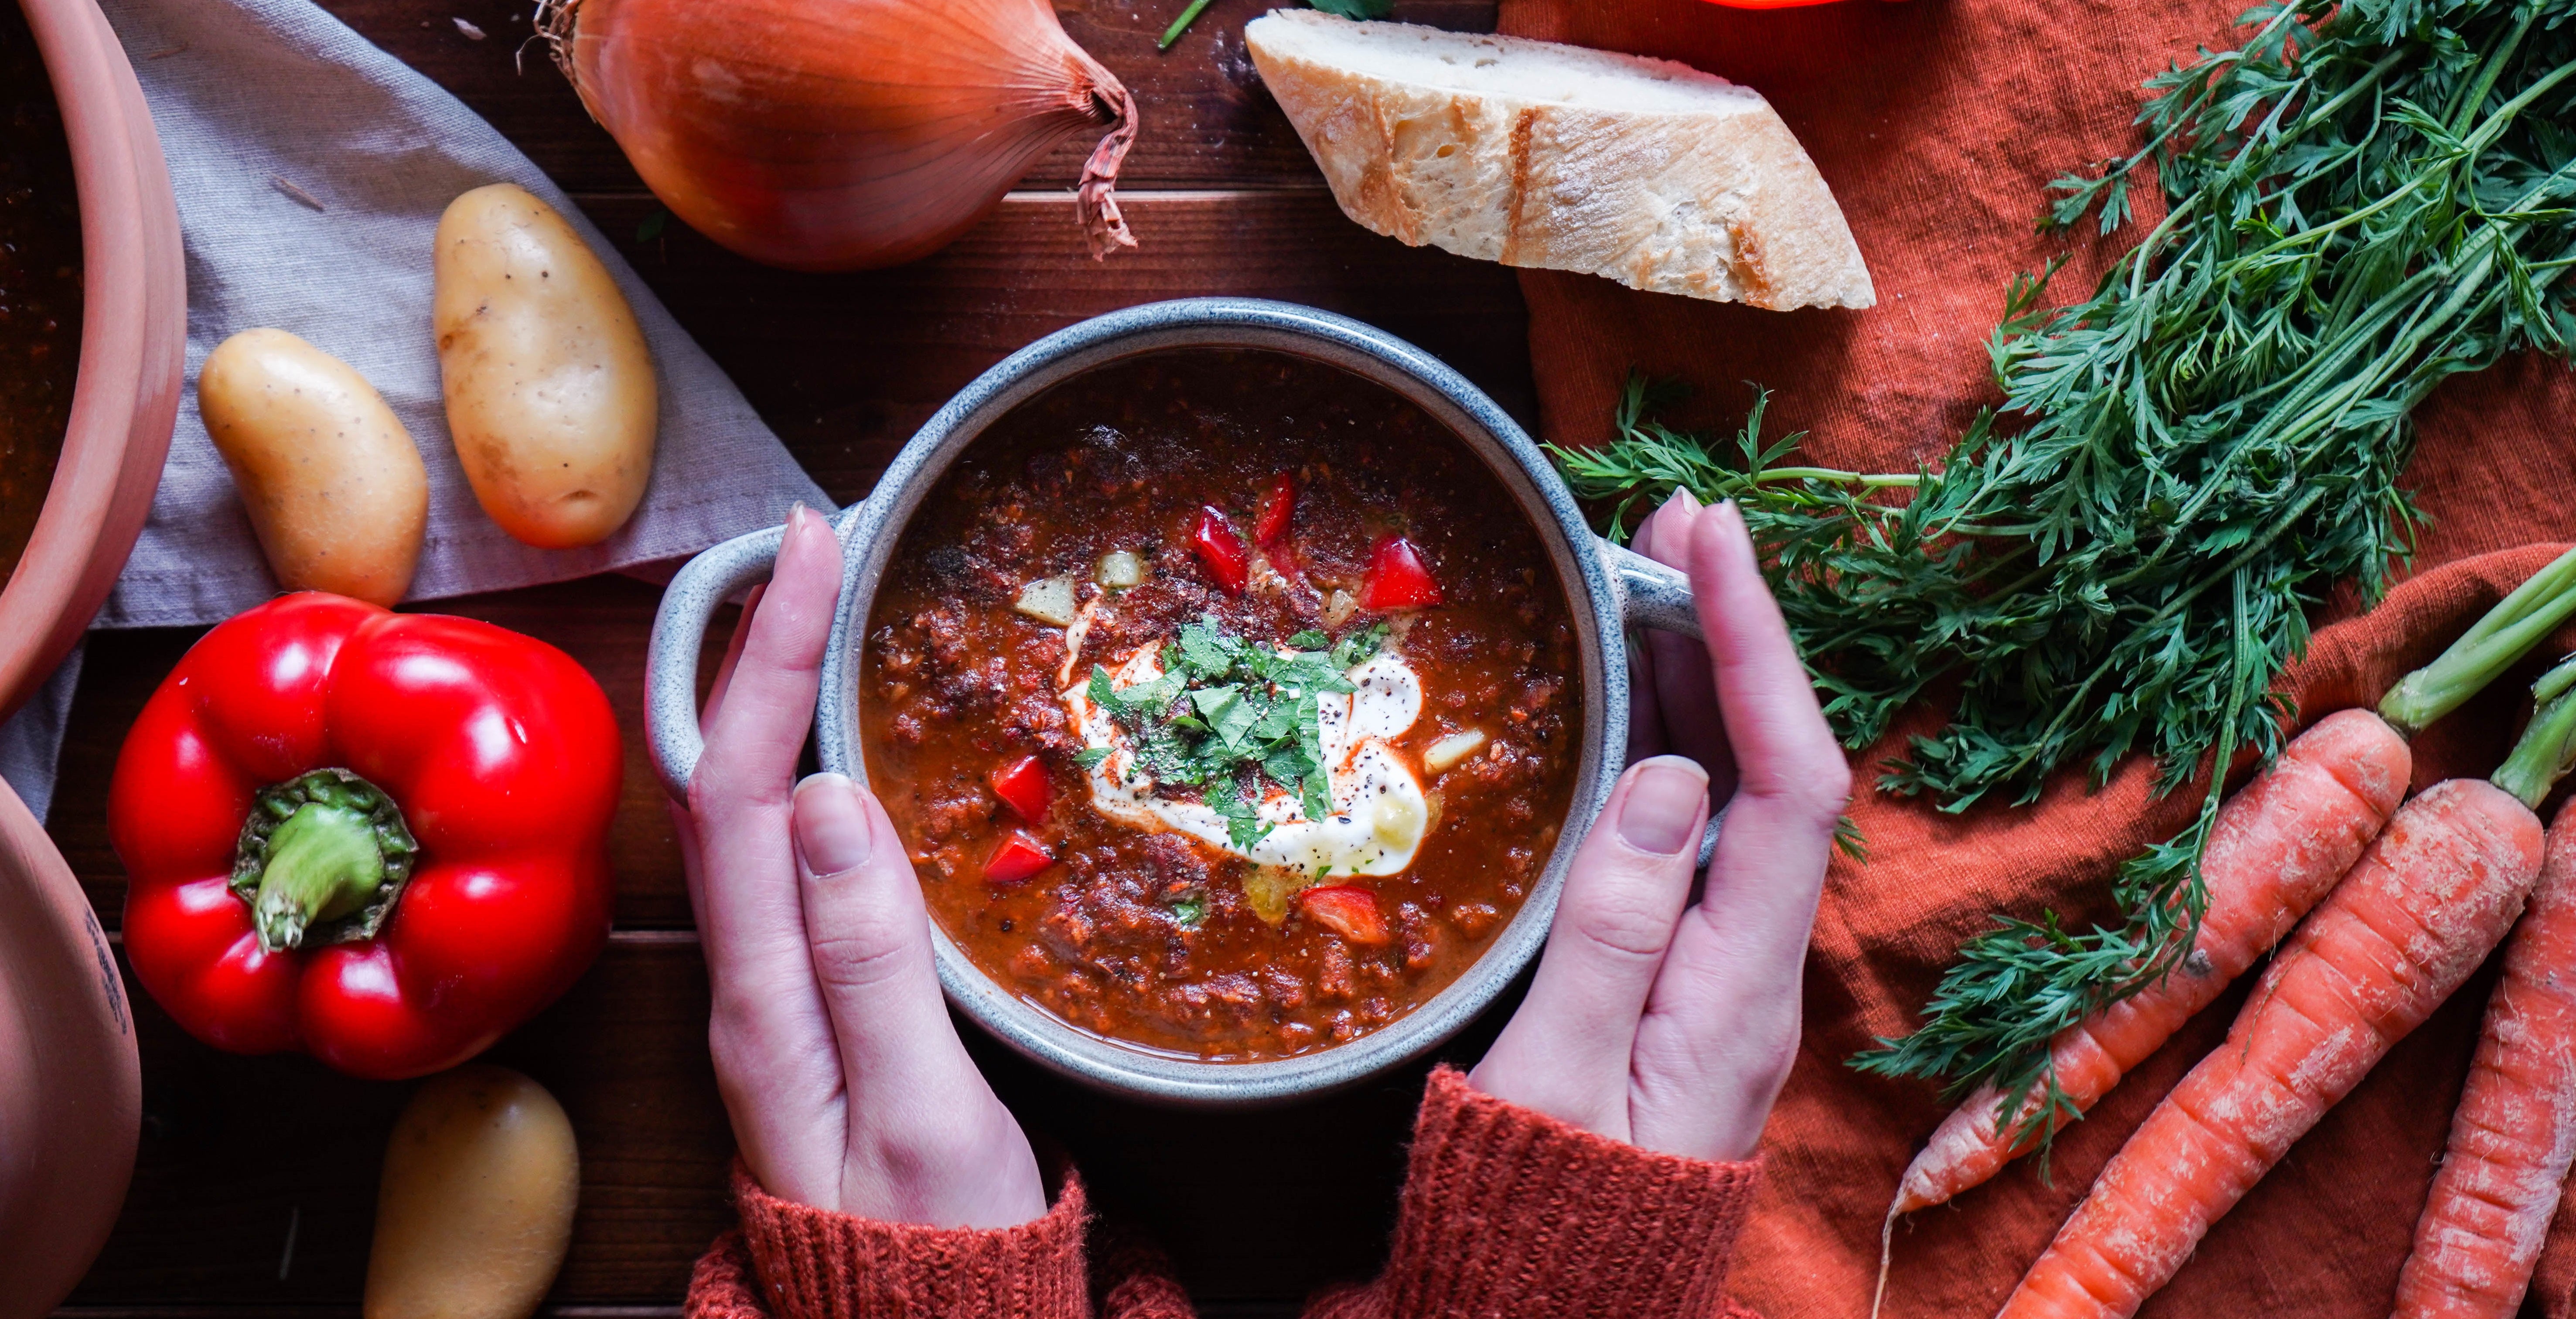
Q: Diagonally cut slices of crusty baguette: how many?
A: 1